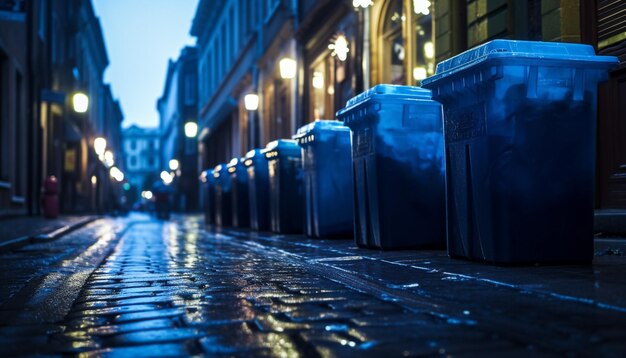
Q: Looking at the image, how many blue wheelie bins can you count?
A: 8